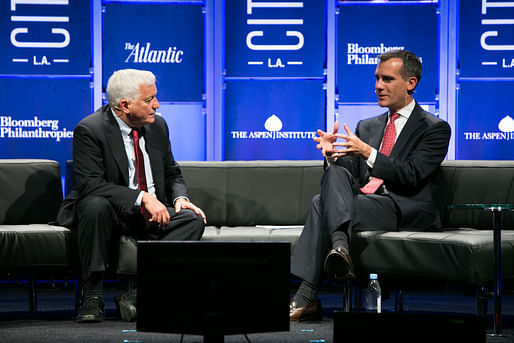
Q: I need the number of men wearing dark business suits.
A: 2